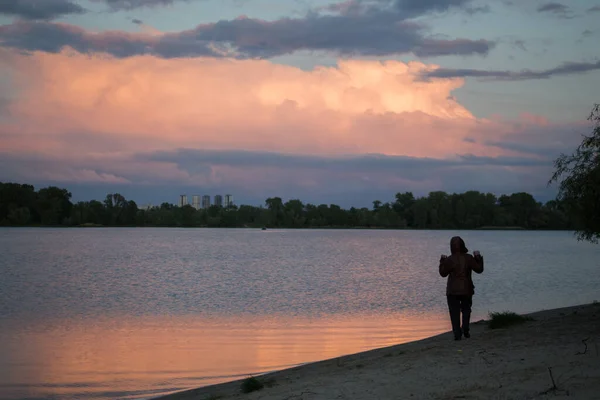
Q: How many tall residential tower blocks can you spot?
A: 5